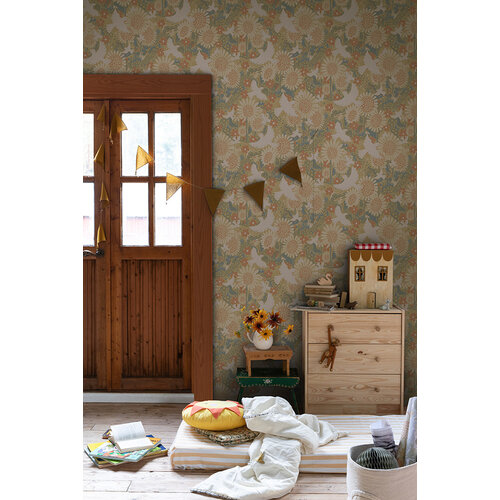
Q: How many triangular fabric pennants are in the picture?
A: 10